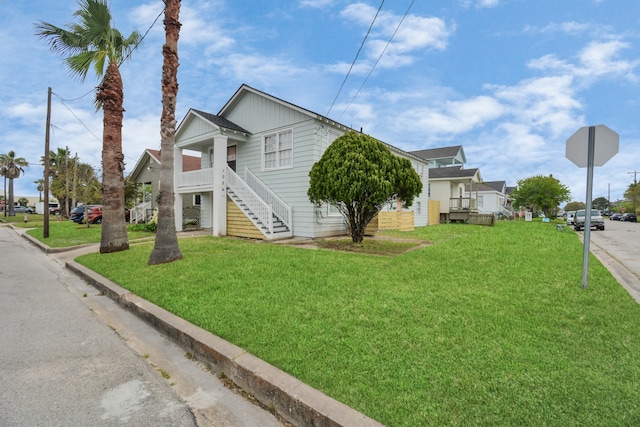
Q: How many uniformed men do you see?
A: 0